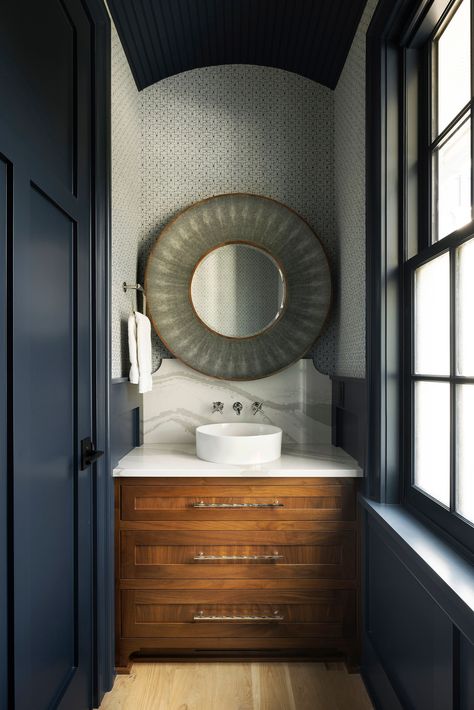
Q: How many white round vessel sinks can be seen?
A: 1